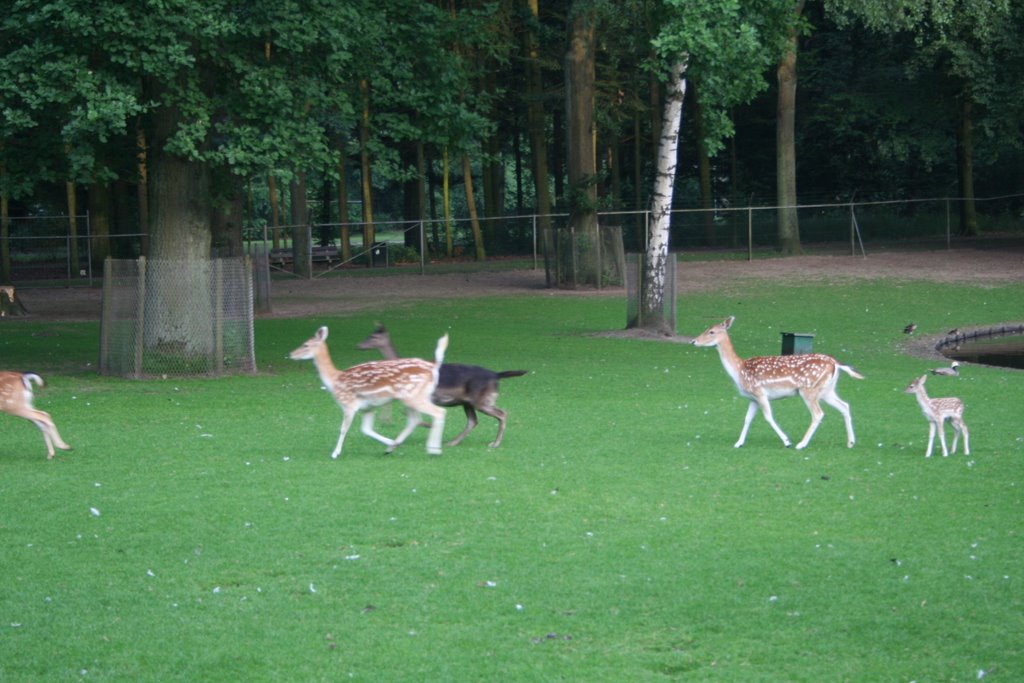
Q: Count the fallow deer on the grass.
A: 5